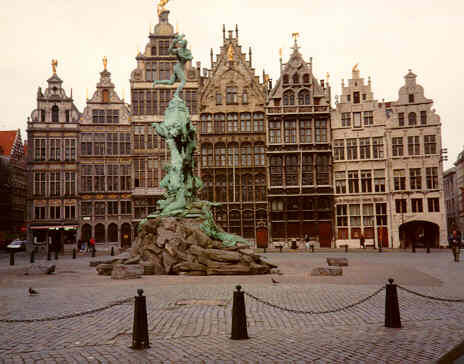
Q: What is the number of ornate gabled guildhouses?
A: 7